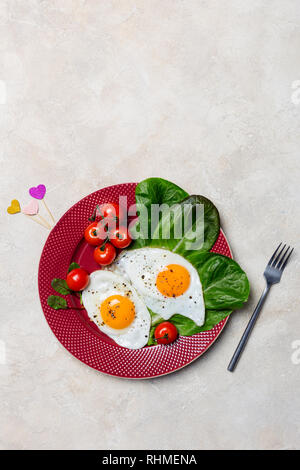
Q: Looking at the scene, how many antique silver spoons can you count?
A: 0